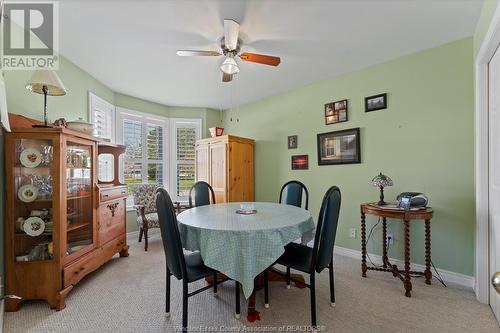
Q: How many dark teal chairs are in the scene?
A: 4